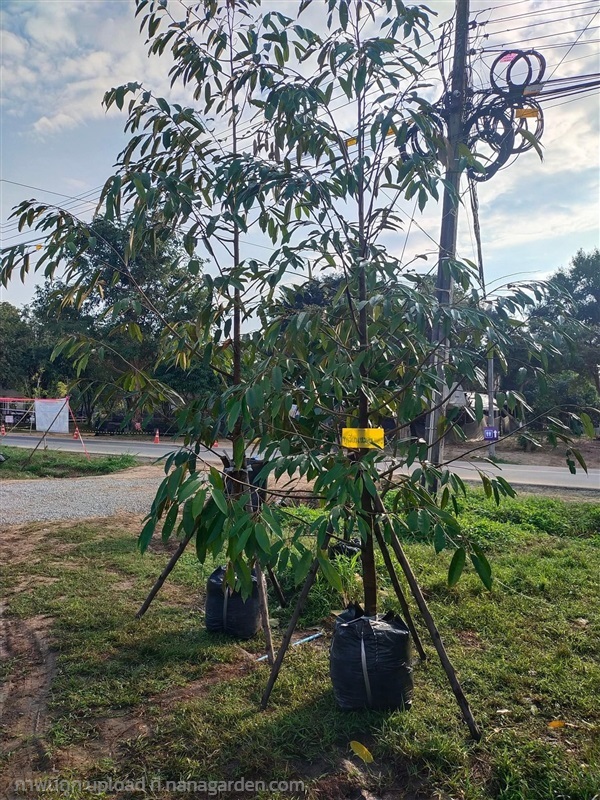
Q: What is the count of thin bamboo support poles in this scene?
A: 6